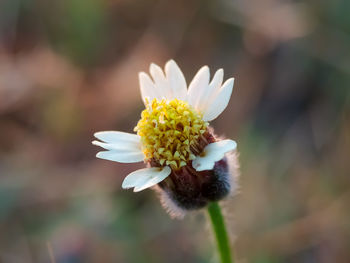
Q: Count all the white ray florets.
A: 5